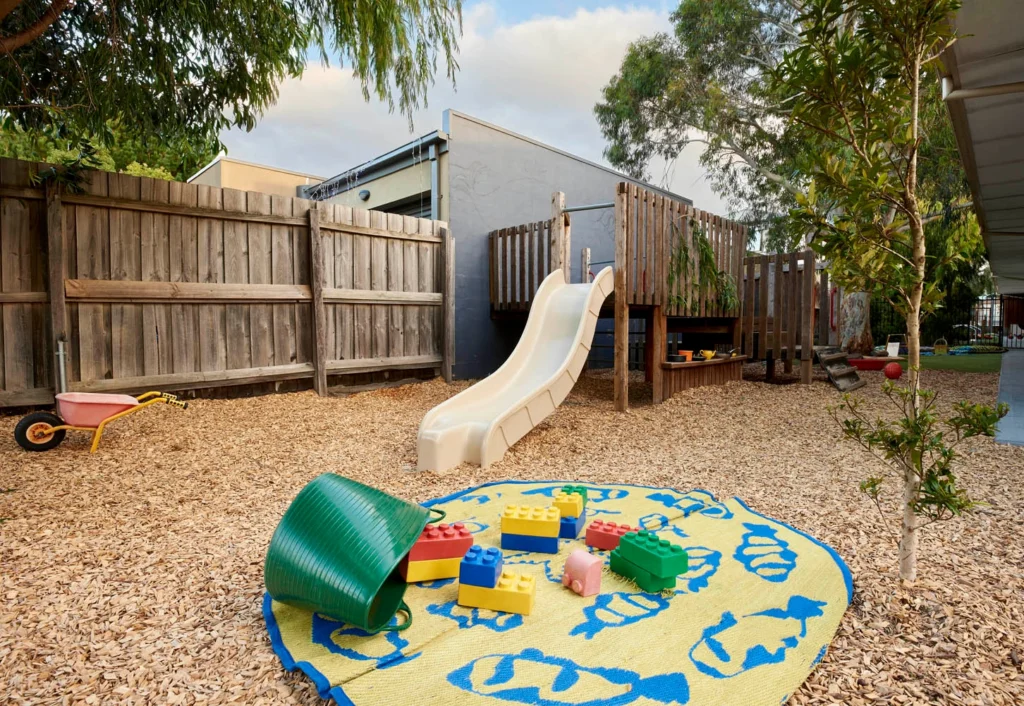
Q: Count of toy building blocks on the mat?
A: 13